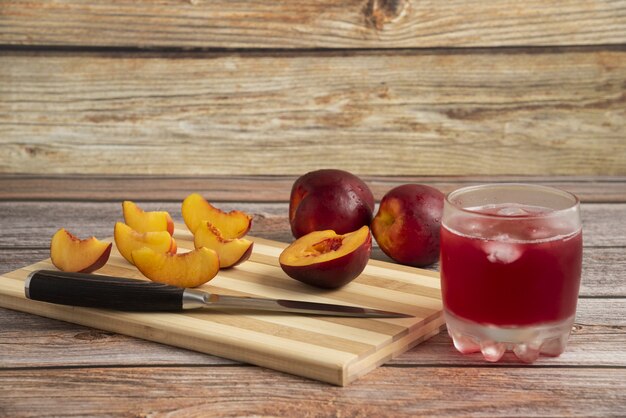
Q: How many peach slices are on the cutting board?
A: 6